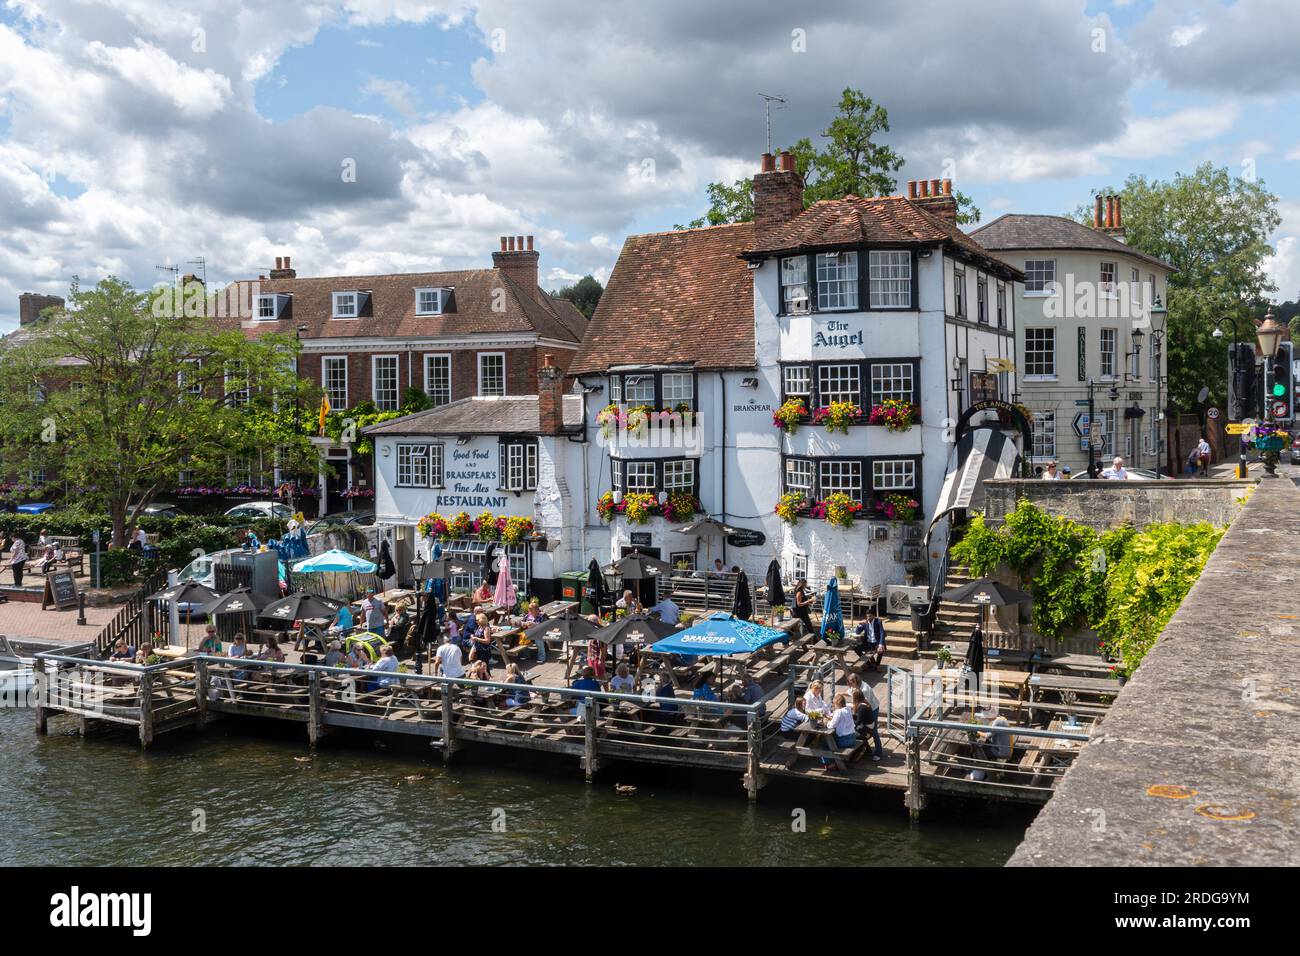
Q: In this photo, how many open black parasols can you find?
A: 9